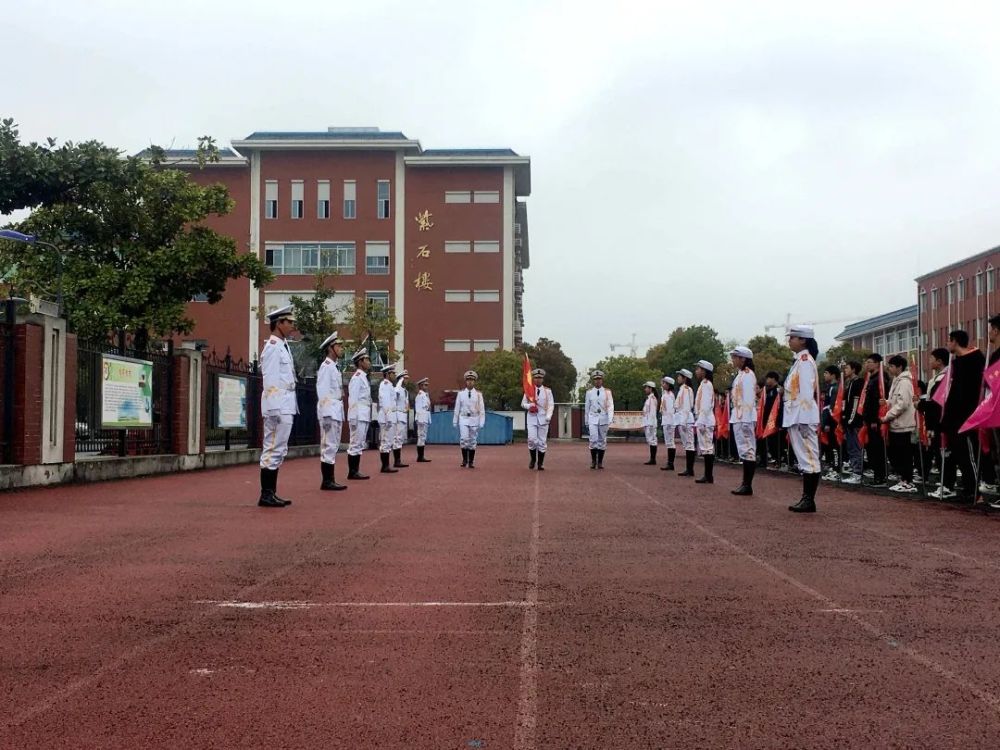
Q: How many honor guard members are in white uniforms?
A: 15